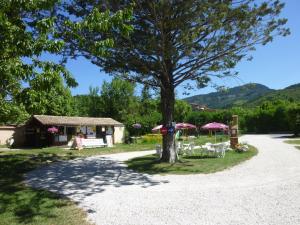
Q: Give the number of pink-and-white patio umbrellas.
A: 3